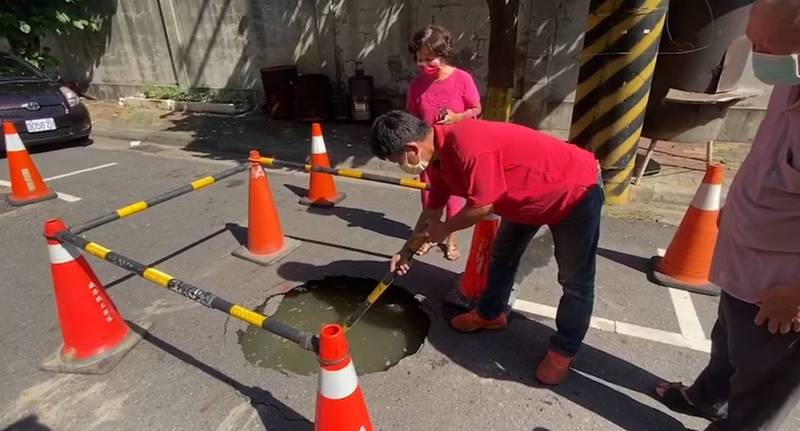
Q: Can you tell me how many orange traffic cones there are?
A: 7